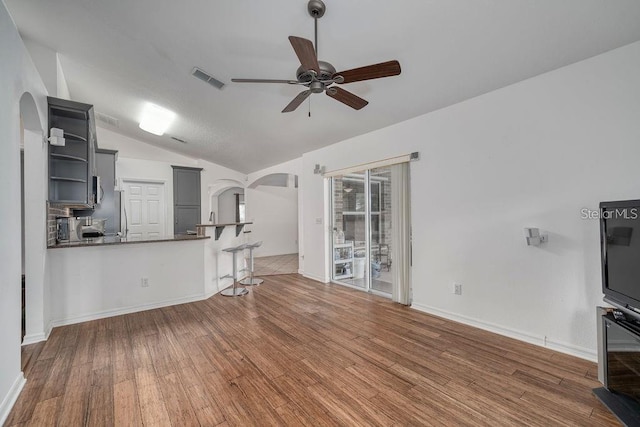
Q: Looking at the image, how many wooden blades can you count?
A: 5